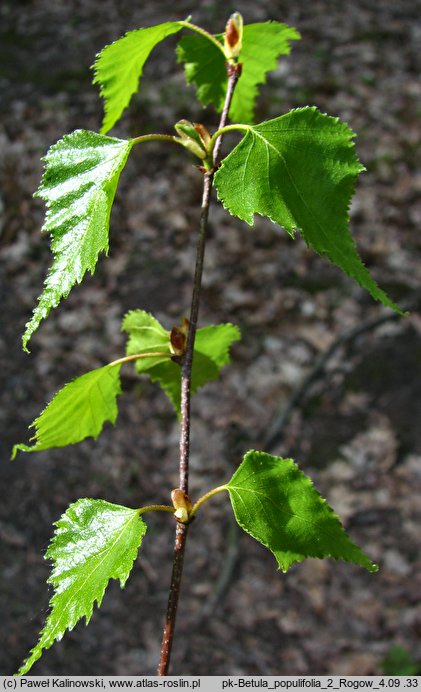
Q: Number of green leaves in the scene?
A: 8